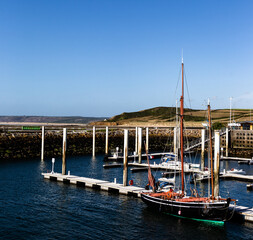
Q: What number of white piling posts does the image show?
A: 12